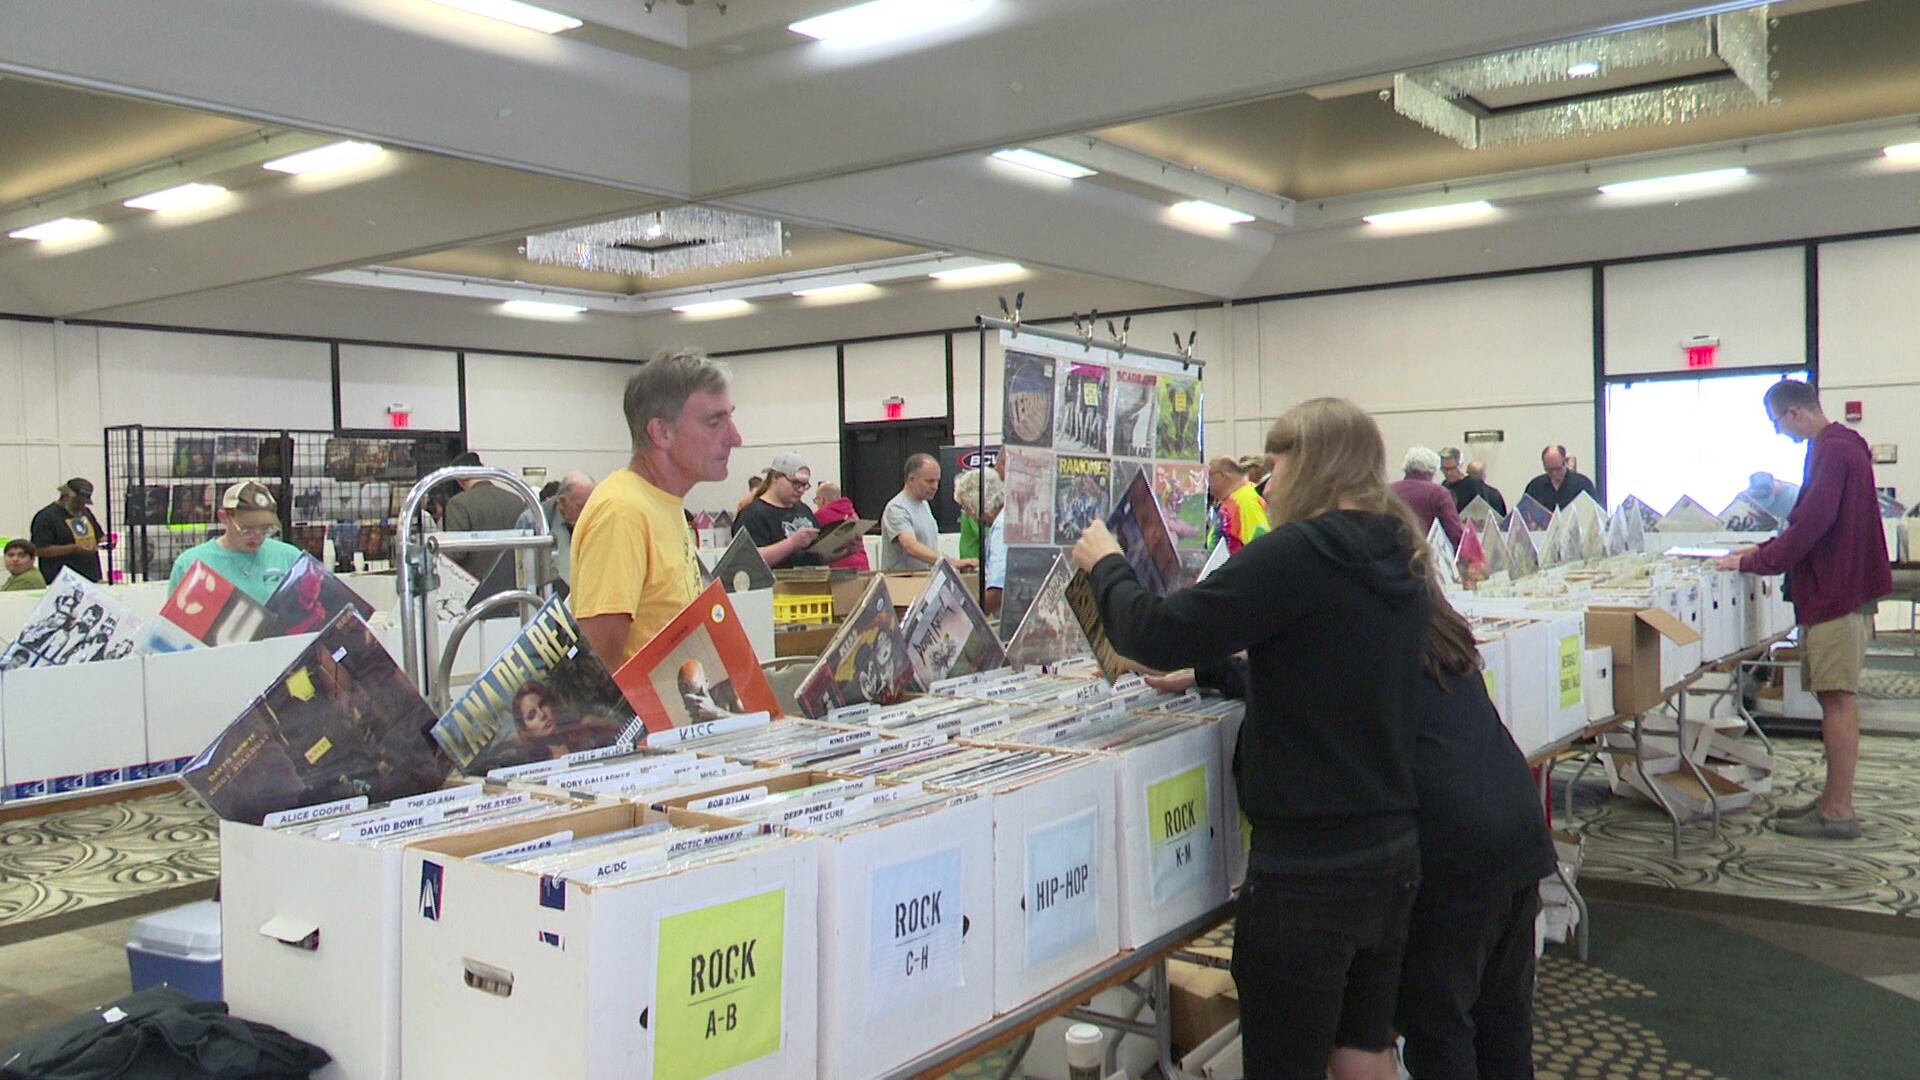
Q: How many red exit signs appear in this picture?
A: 3